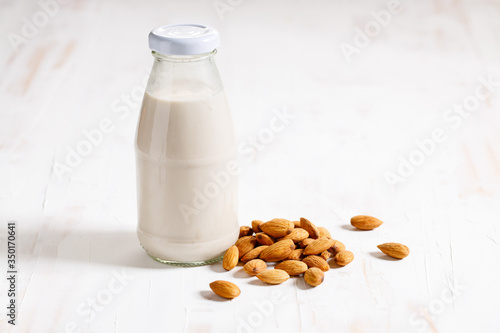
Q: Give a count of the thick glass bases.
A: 1